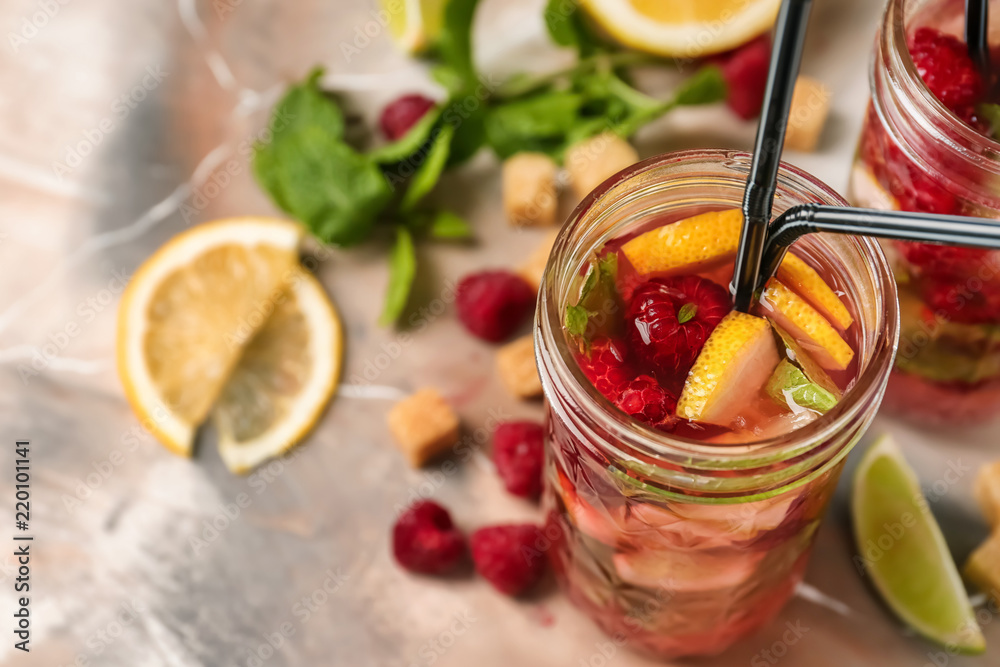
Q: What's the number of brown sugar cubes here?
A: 8